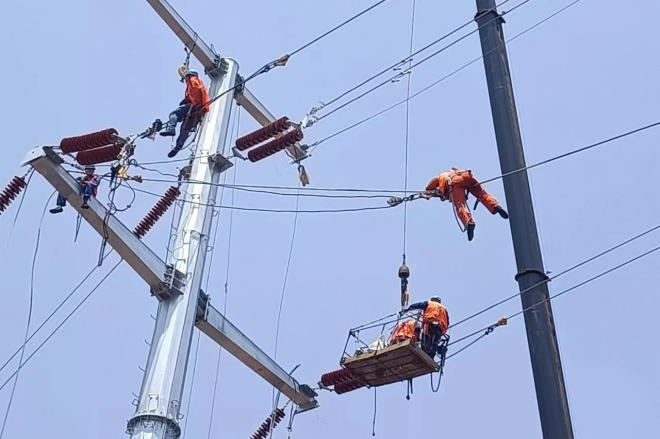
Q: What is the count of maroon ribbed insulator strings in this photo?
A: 9